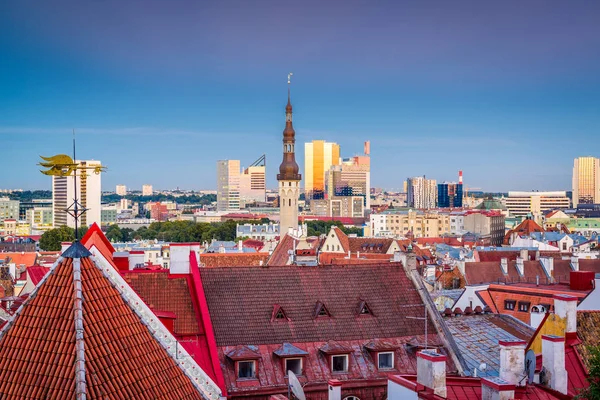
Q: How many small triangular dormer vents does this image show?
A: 3